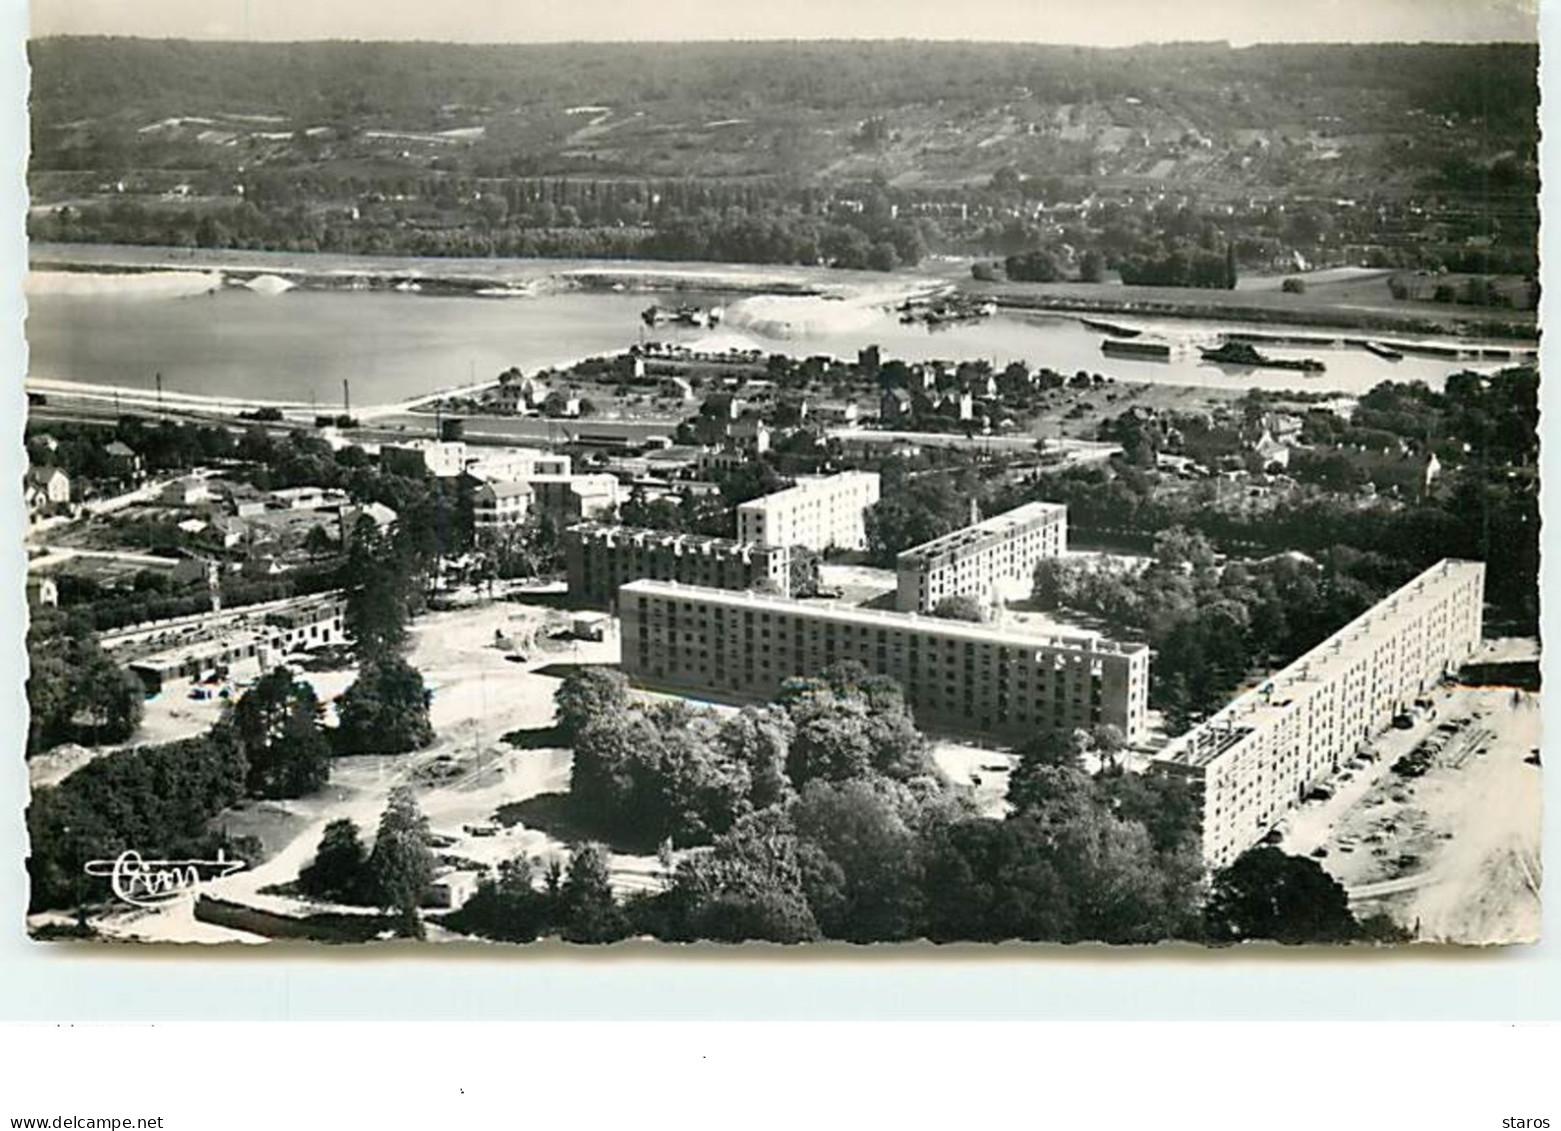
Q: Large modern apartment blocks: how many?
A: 5